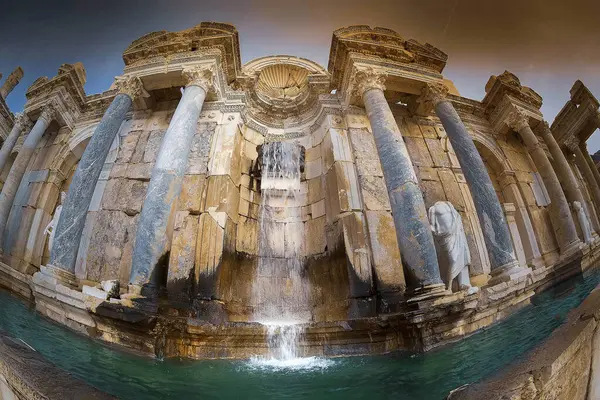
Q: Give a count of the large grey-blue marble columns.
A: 4